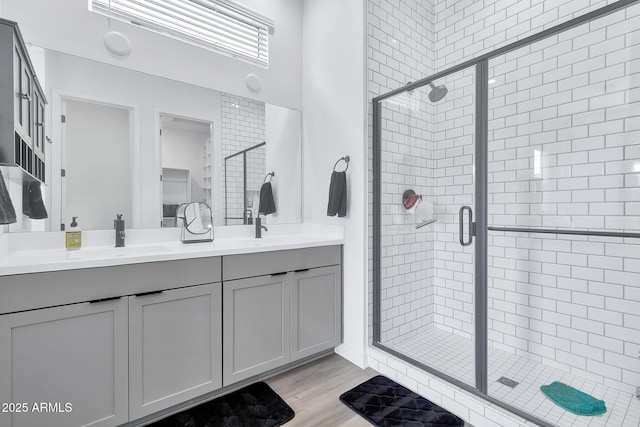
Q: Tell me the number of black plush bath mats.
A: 2